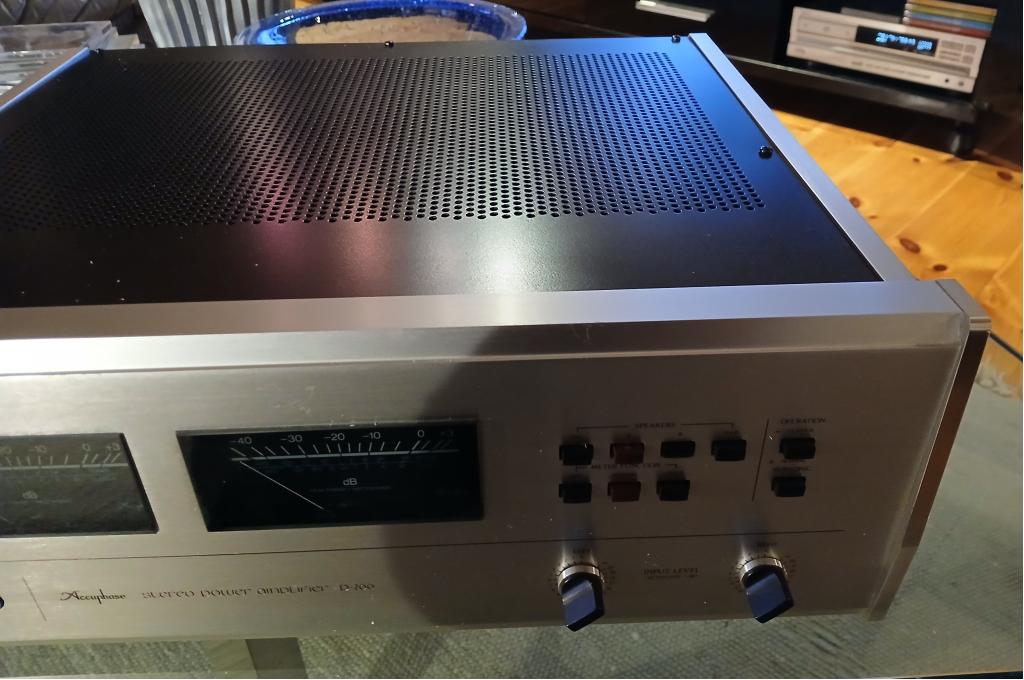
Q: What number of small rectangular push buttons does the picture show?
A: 9